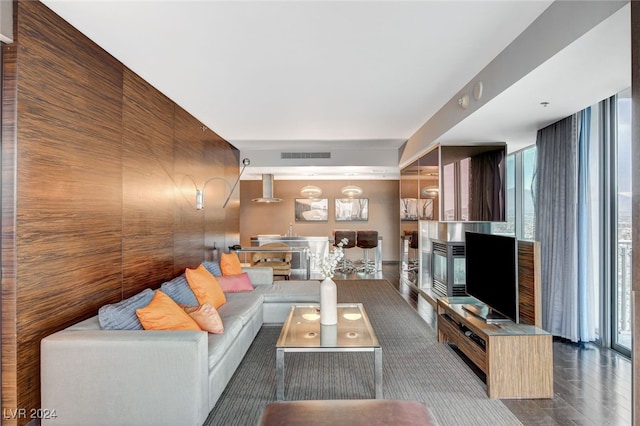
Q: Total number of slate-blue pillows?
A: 3